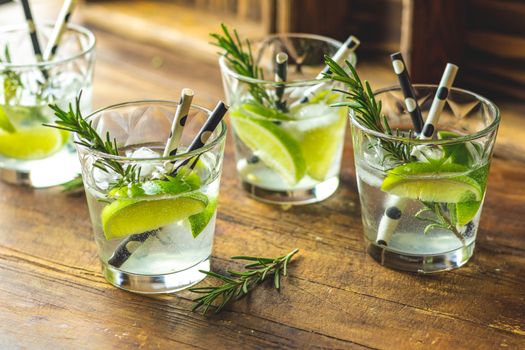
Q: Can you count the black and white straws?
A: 8